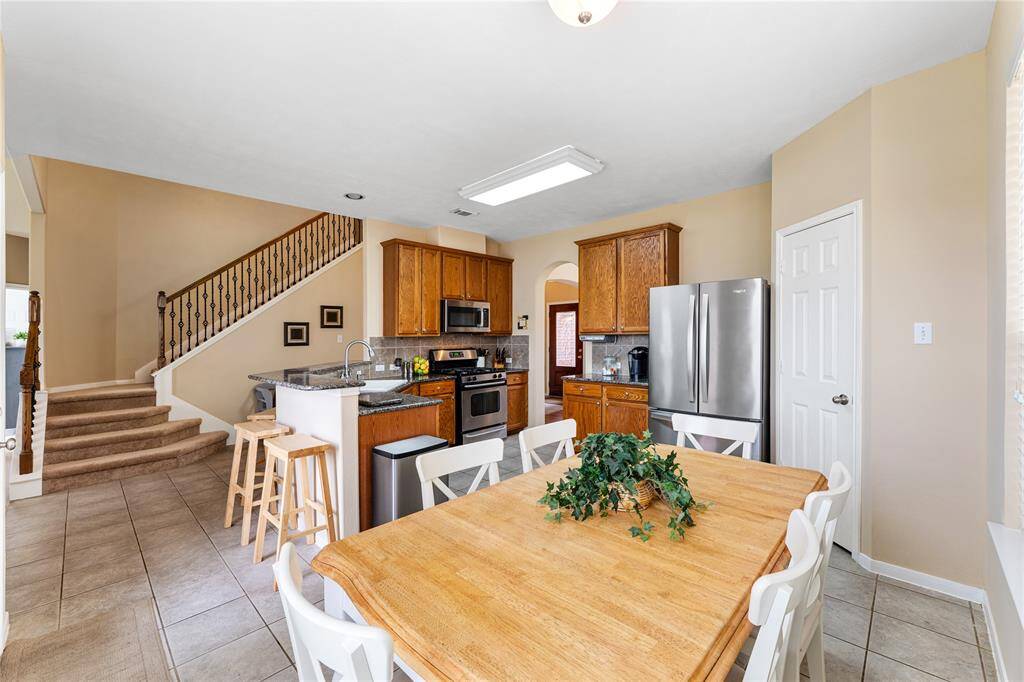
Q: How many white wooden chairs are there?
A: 6